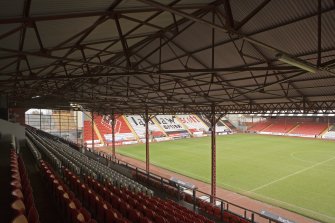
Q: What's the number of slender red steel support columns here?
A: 4